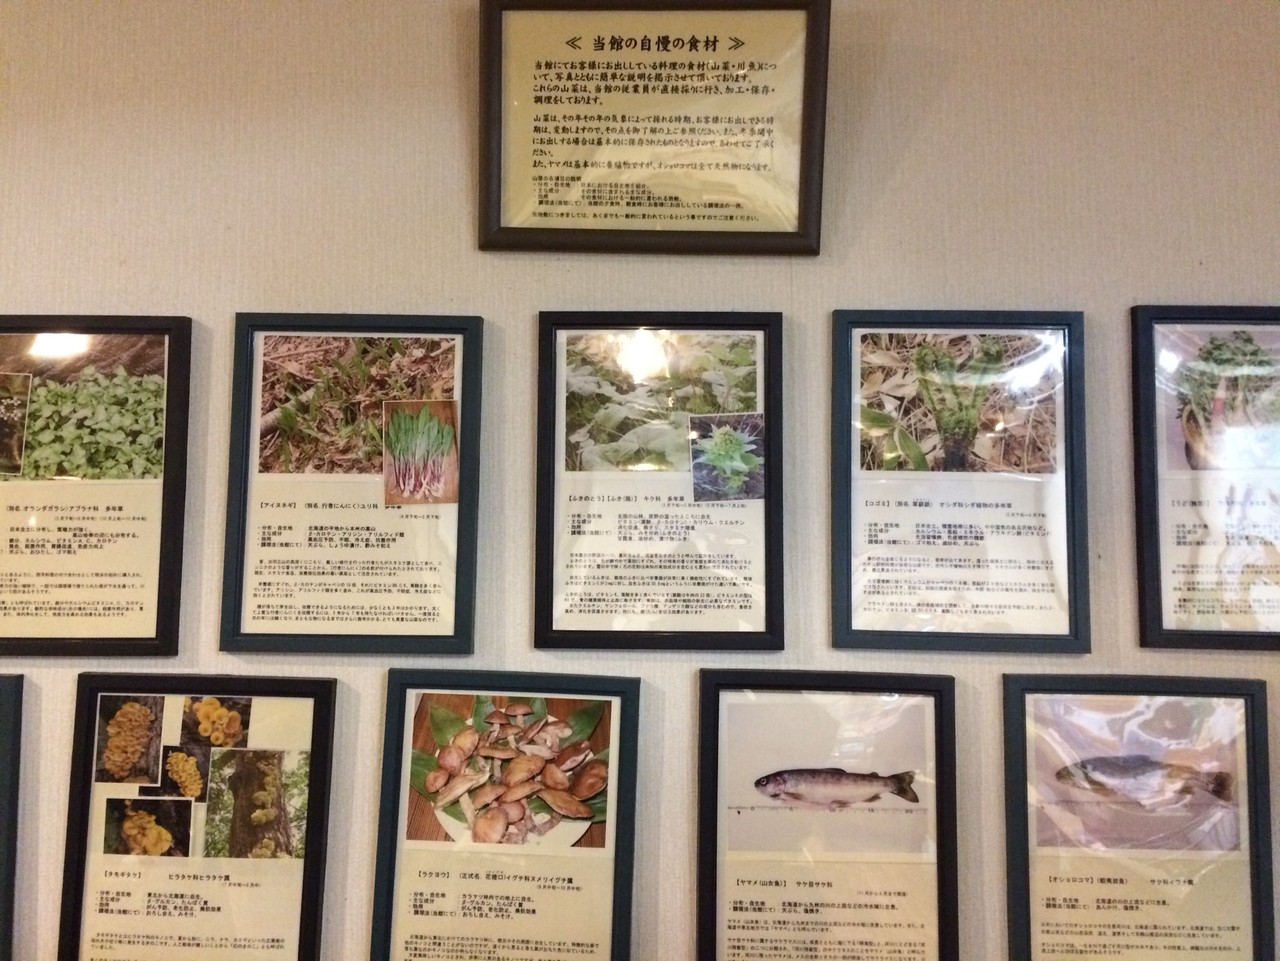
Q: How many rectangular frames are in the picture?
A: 11